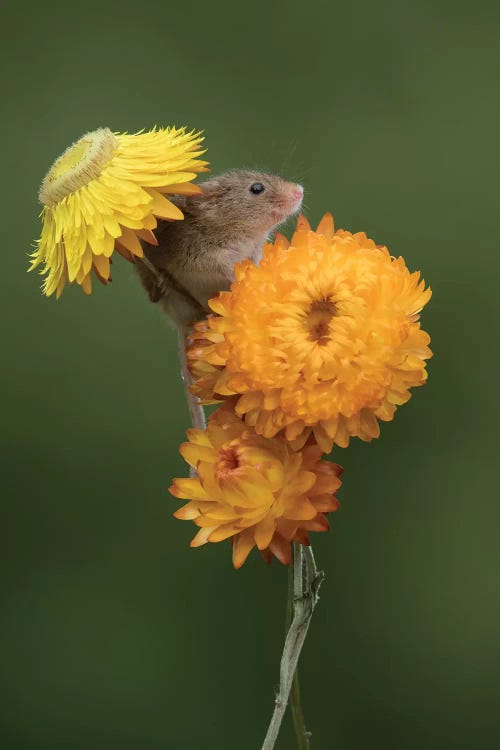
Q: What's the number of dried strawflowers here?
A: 3